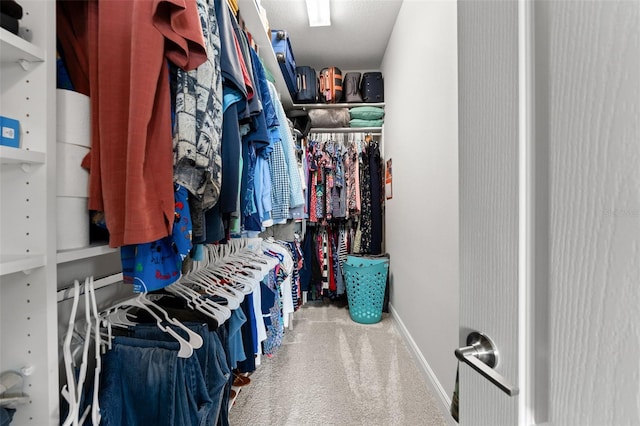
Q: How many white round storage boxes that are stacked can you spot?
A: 3